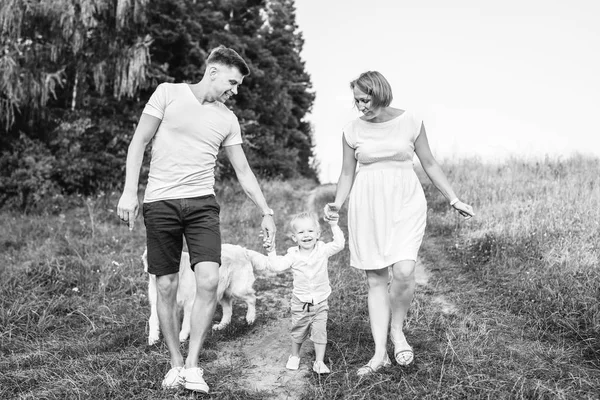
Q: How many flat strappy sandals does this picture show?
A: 2